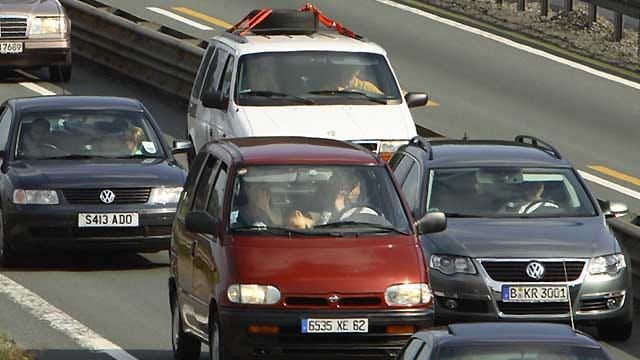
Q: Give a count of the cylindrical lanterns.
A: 0